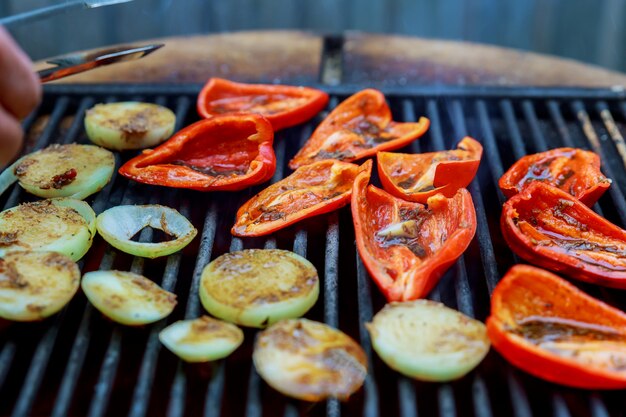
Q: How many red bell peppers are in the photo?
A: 9